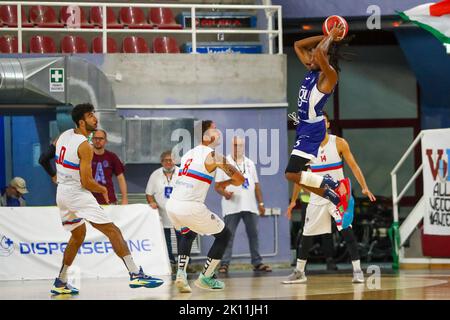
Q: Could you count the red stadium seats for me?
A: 12